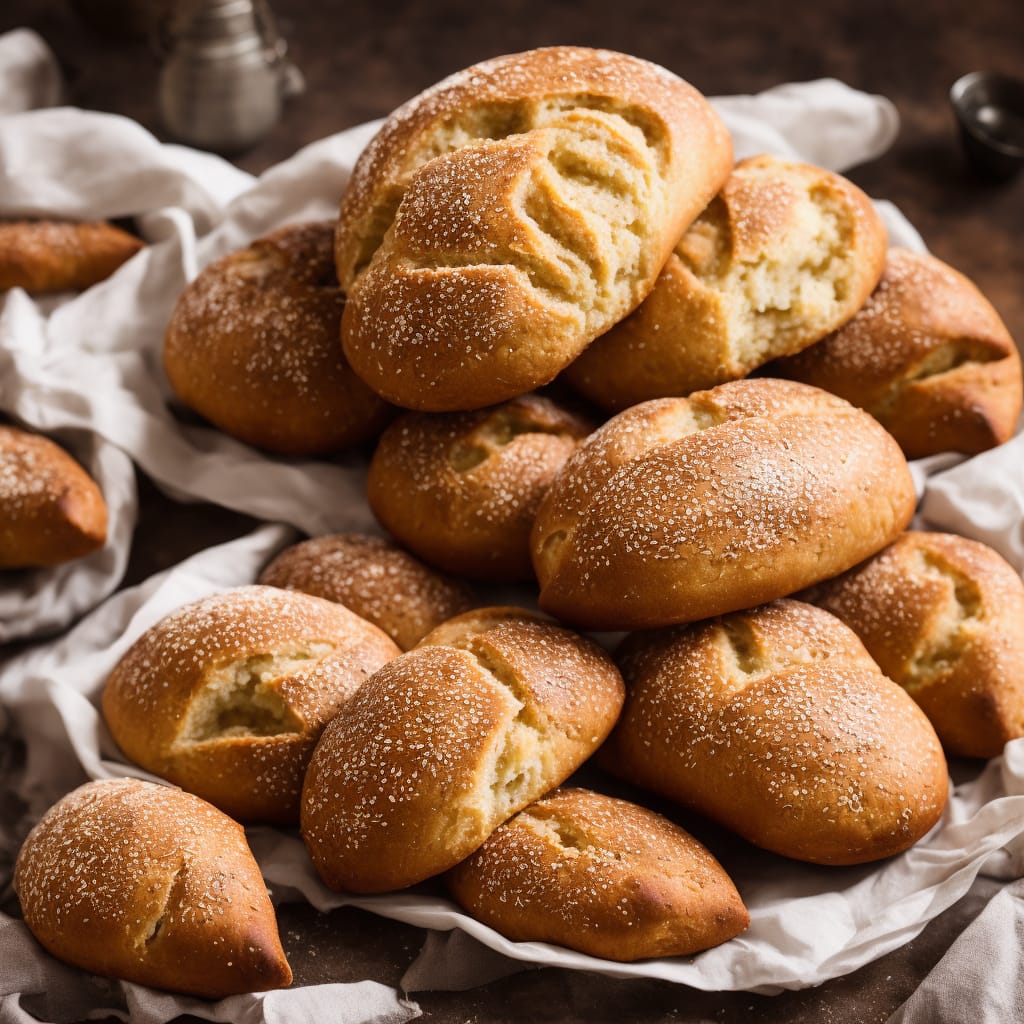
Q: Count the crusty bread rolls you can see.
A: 15